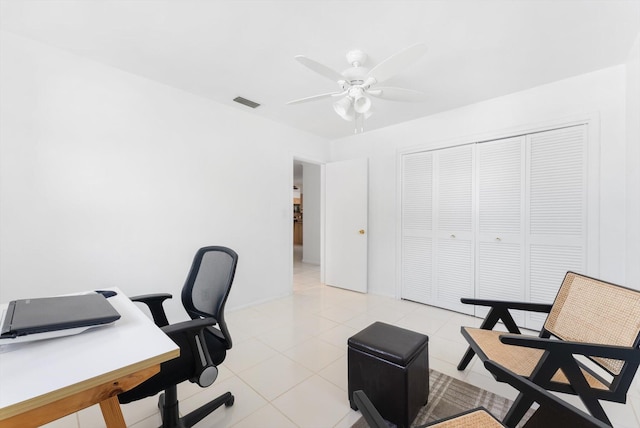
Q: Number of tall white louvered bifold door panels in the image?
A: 4